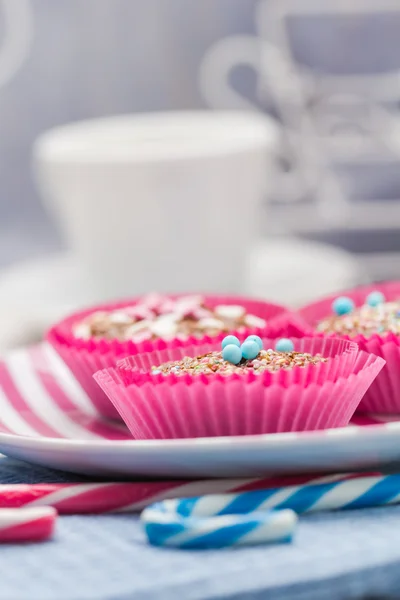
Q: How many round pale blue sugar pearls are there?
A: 7